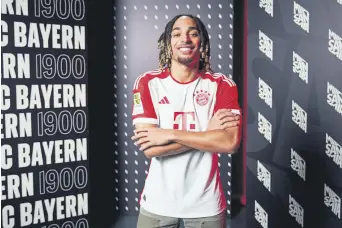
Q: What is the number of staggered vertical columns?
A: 3